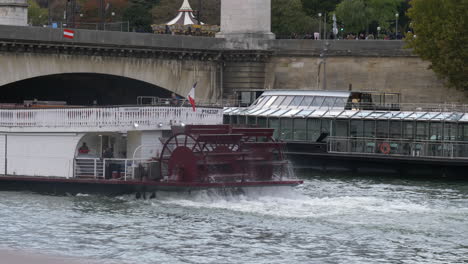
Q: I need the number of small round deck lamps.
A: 3